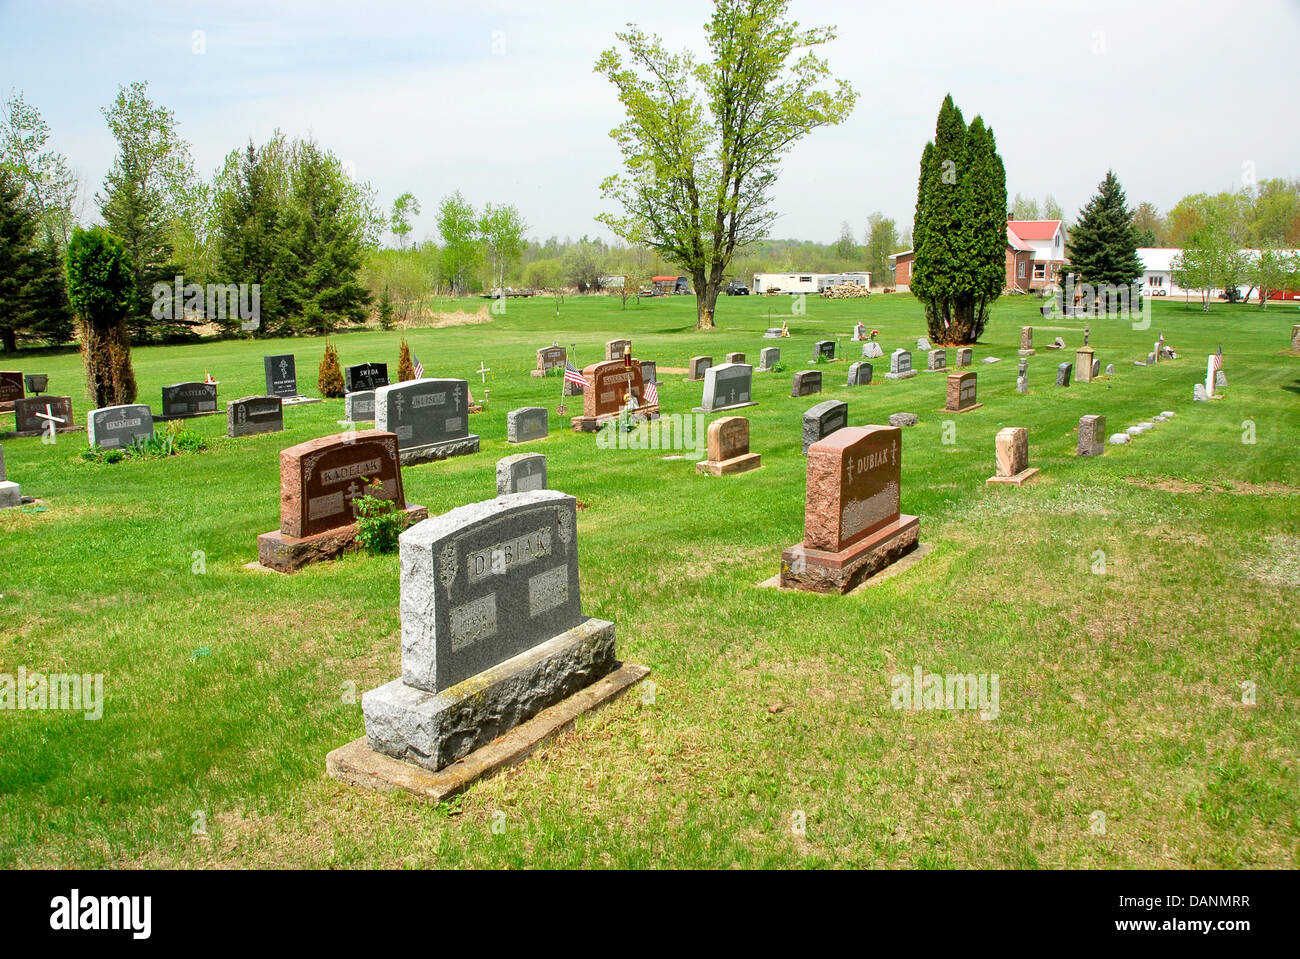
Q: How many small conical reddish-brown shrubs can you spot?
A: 2